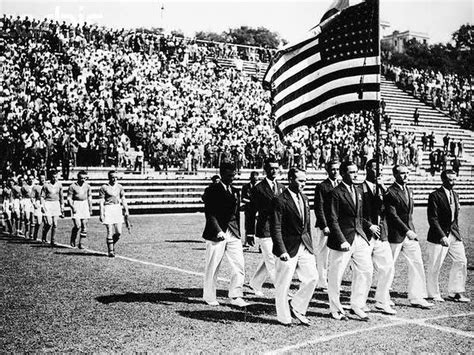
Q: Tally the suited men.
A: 8